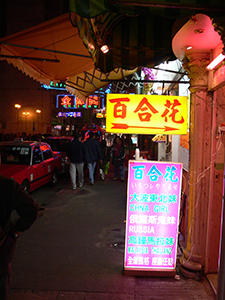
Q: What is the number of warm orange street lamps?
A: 3